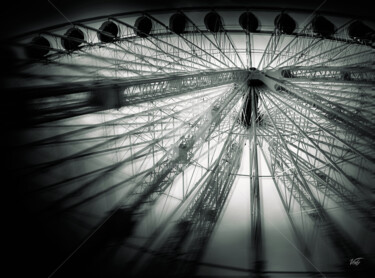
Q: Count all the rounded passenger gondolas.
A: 10